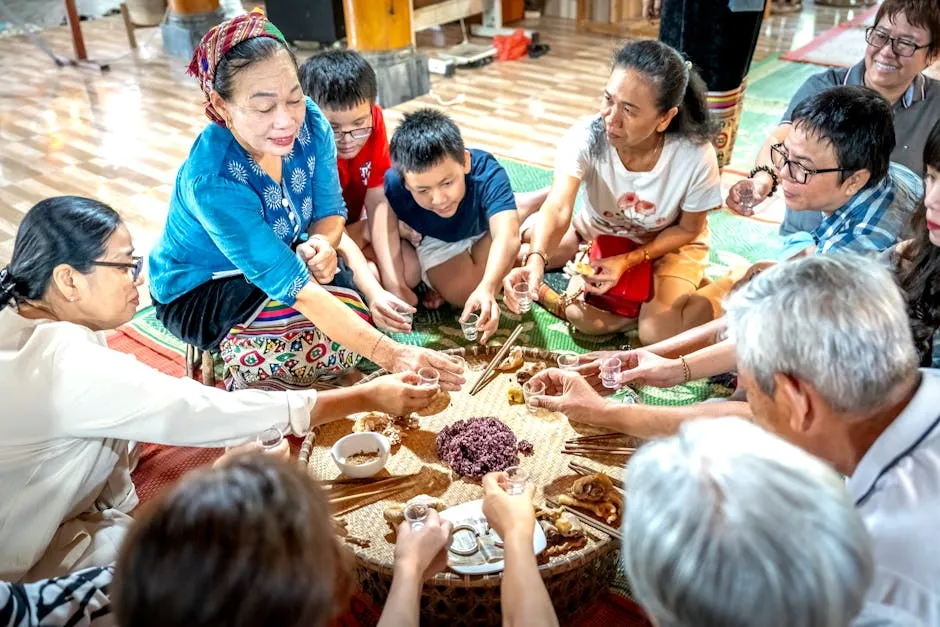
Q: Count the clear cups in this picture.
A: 12